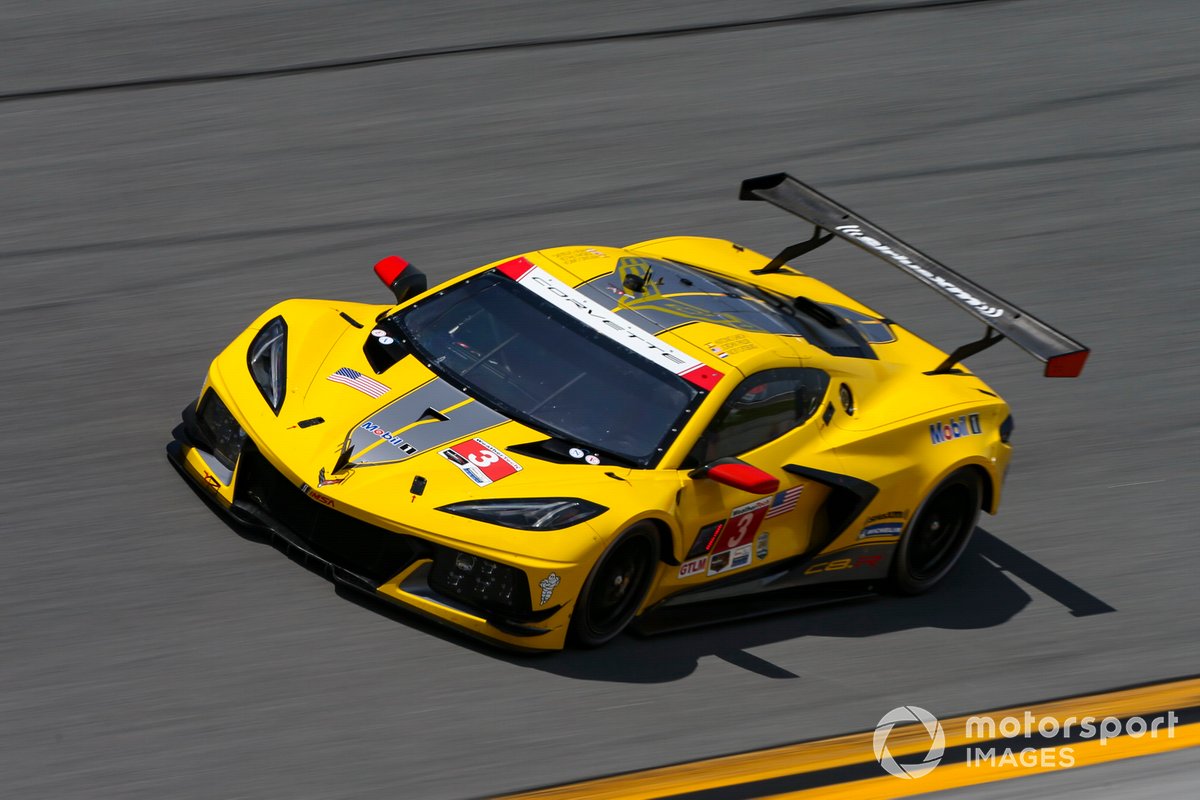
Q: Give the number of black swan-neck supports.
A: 2